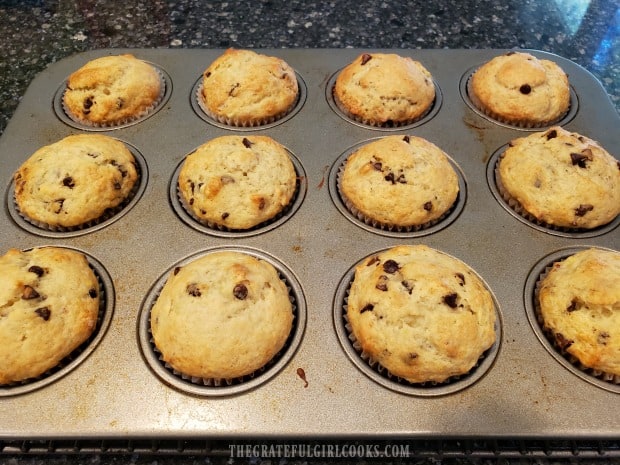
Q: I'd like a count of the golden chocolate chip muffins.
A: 12